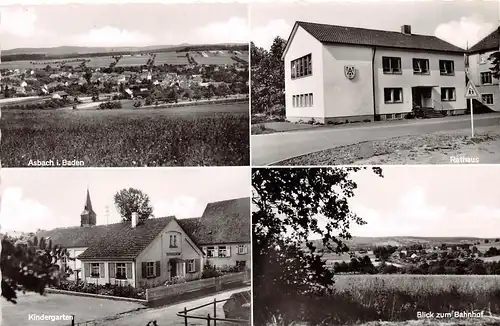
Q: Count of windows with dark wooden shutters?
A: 4